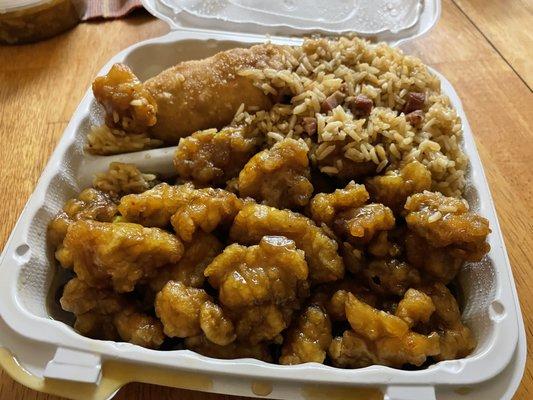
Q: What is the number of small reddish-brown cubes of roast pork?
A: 5